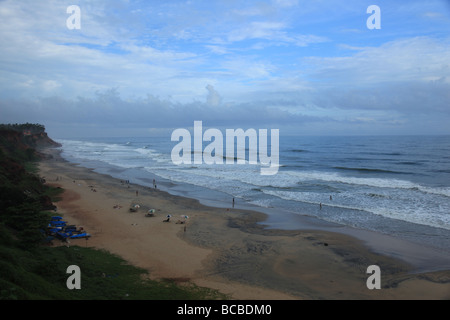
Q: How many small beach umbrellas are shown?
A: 4